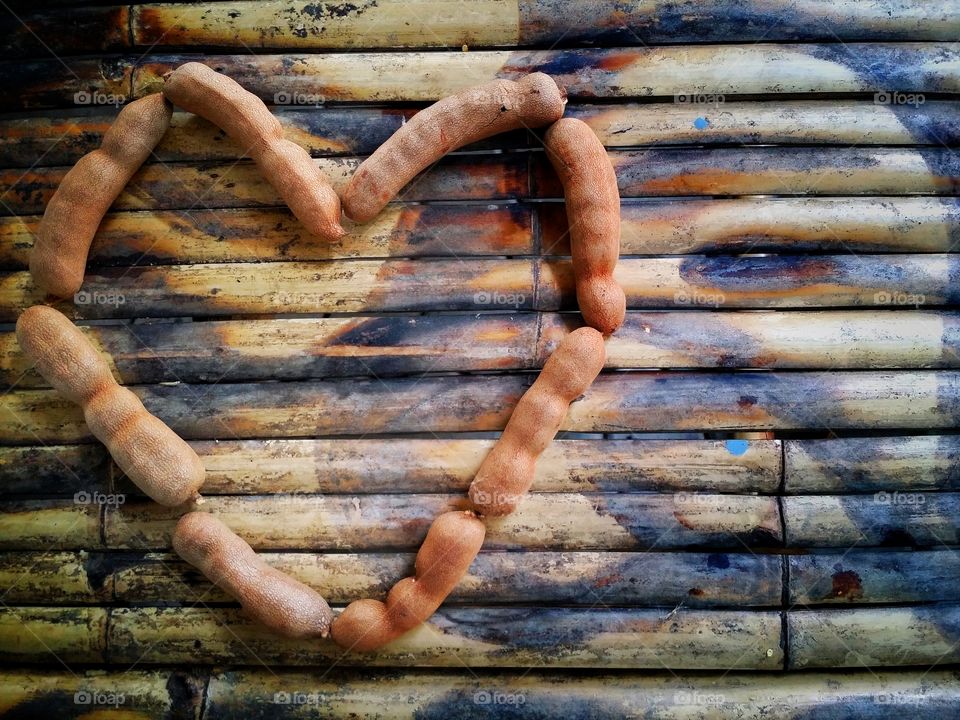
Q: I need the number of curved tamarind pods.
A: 8